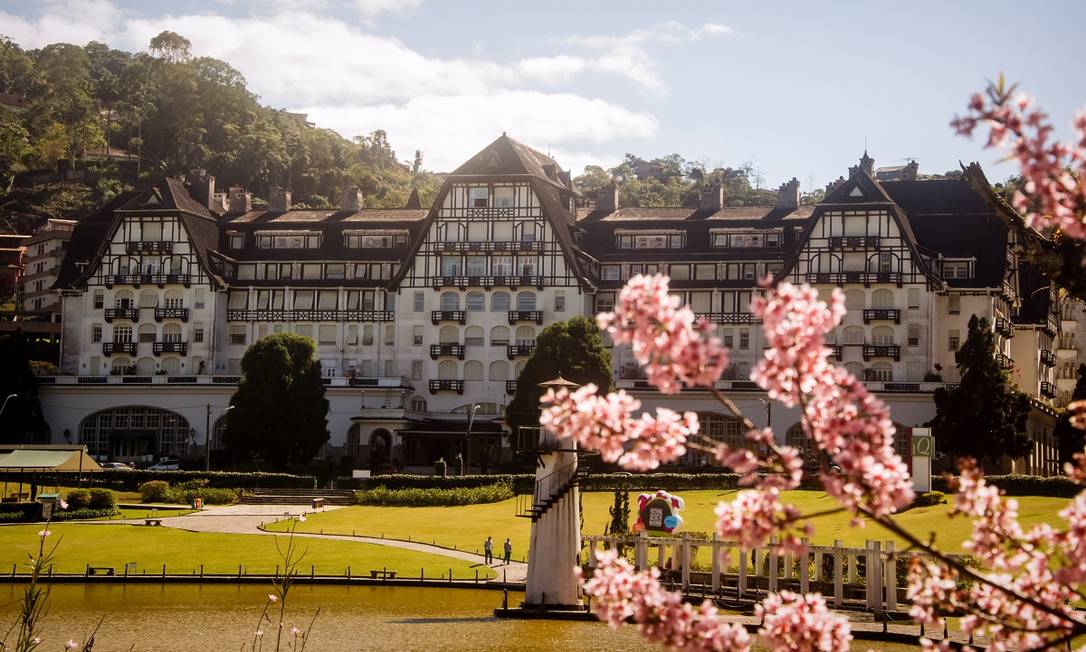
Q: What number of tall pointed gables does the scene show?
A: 3